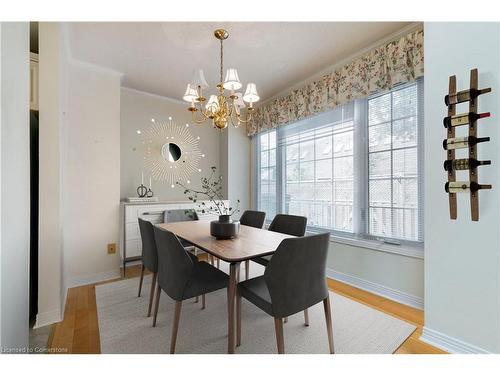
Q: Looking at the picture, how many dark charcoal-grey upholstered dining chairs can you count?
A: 6